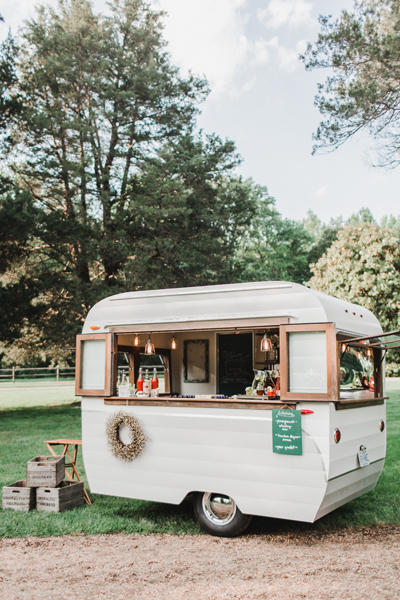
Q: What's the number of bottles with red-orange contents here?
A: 2